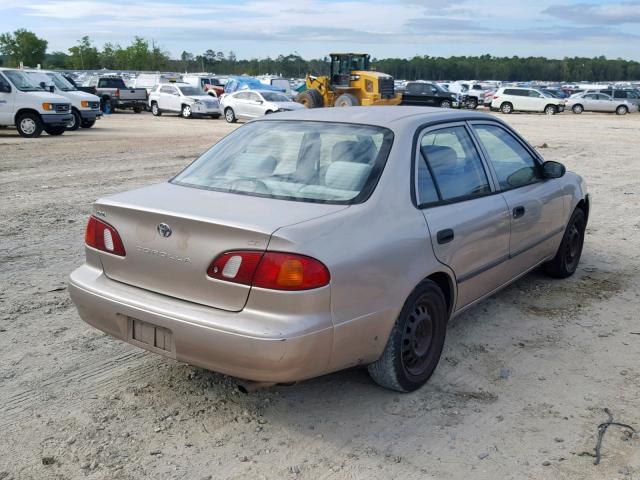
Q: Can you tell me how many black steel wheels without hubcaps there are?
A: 2